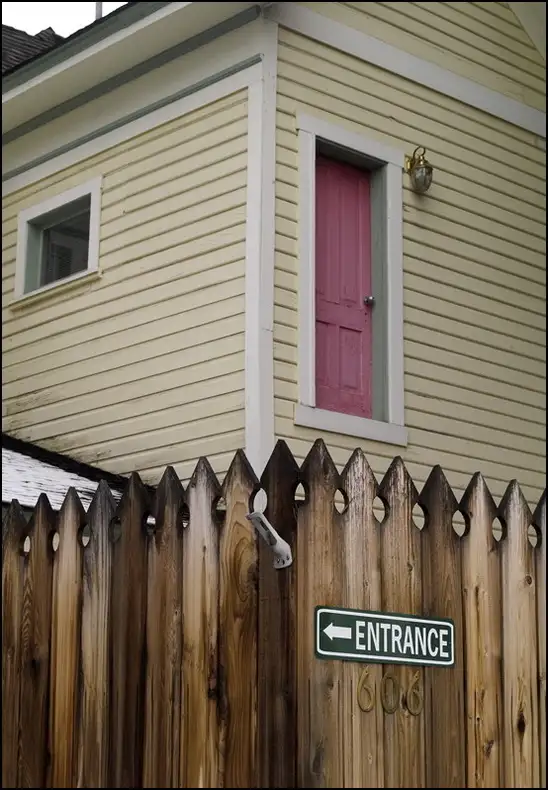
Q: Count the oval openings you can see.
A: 15